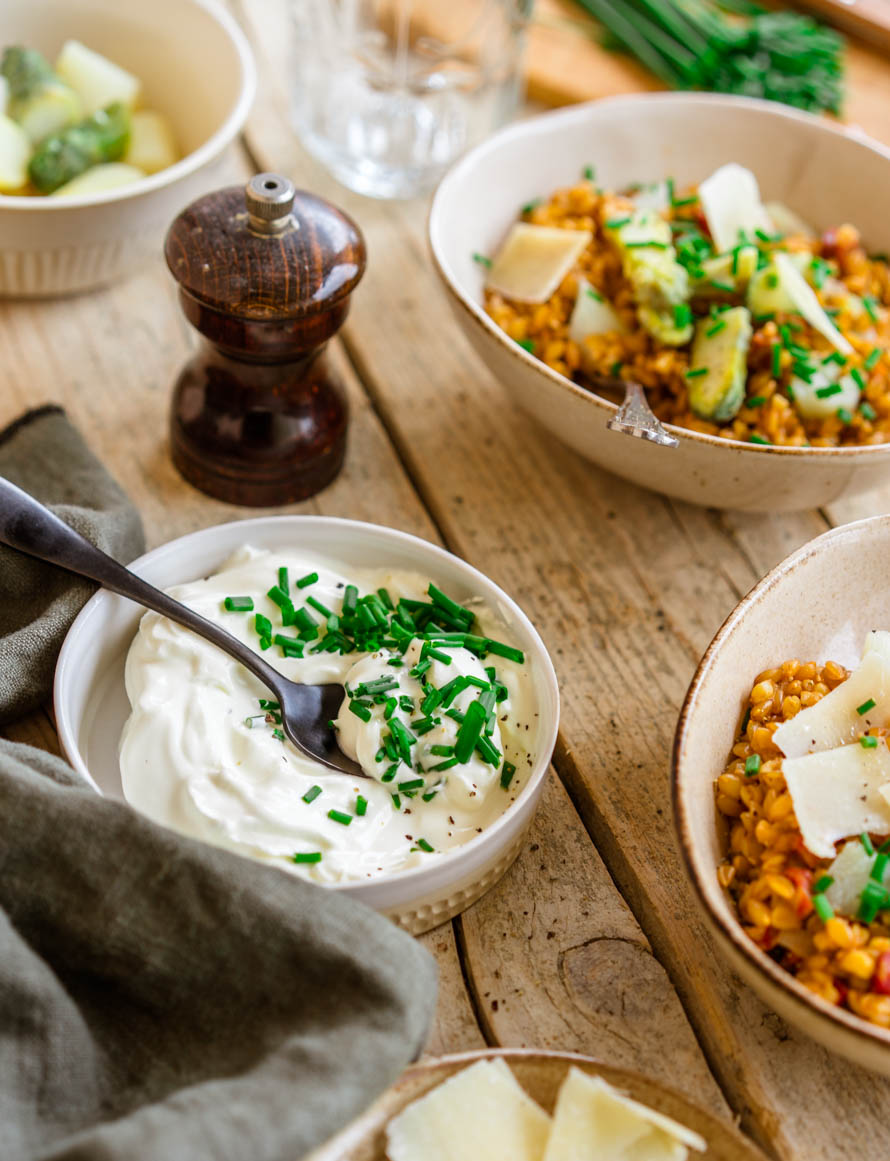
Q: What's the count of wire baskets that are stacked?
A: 0